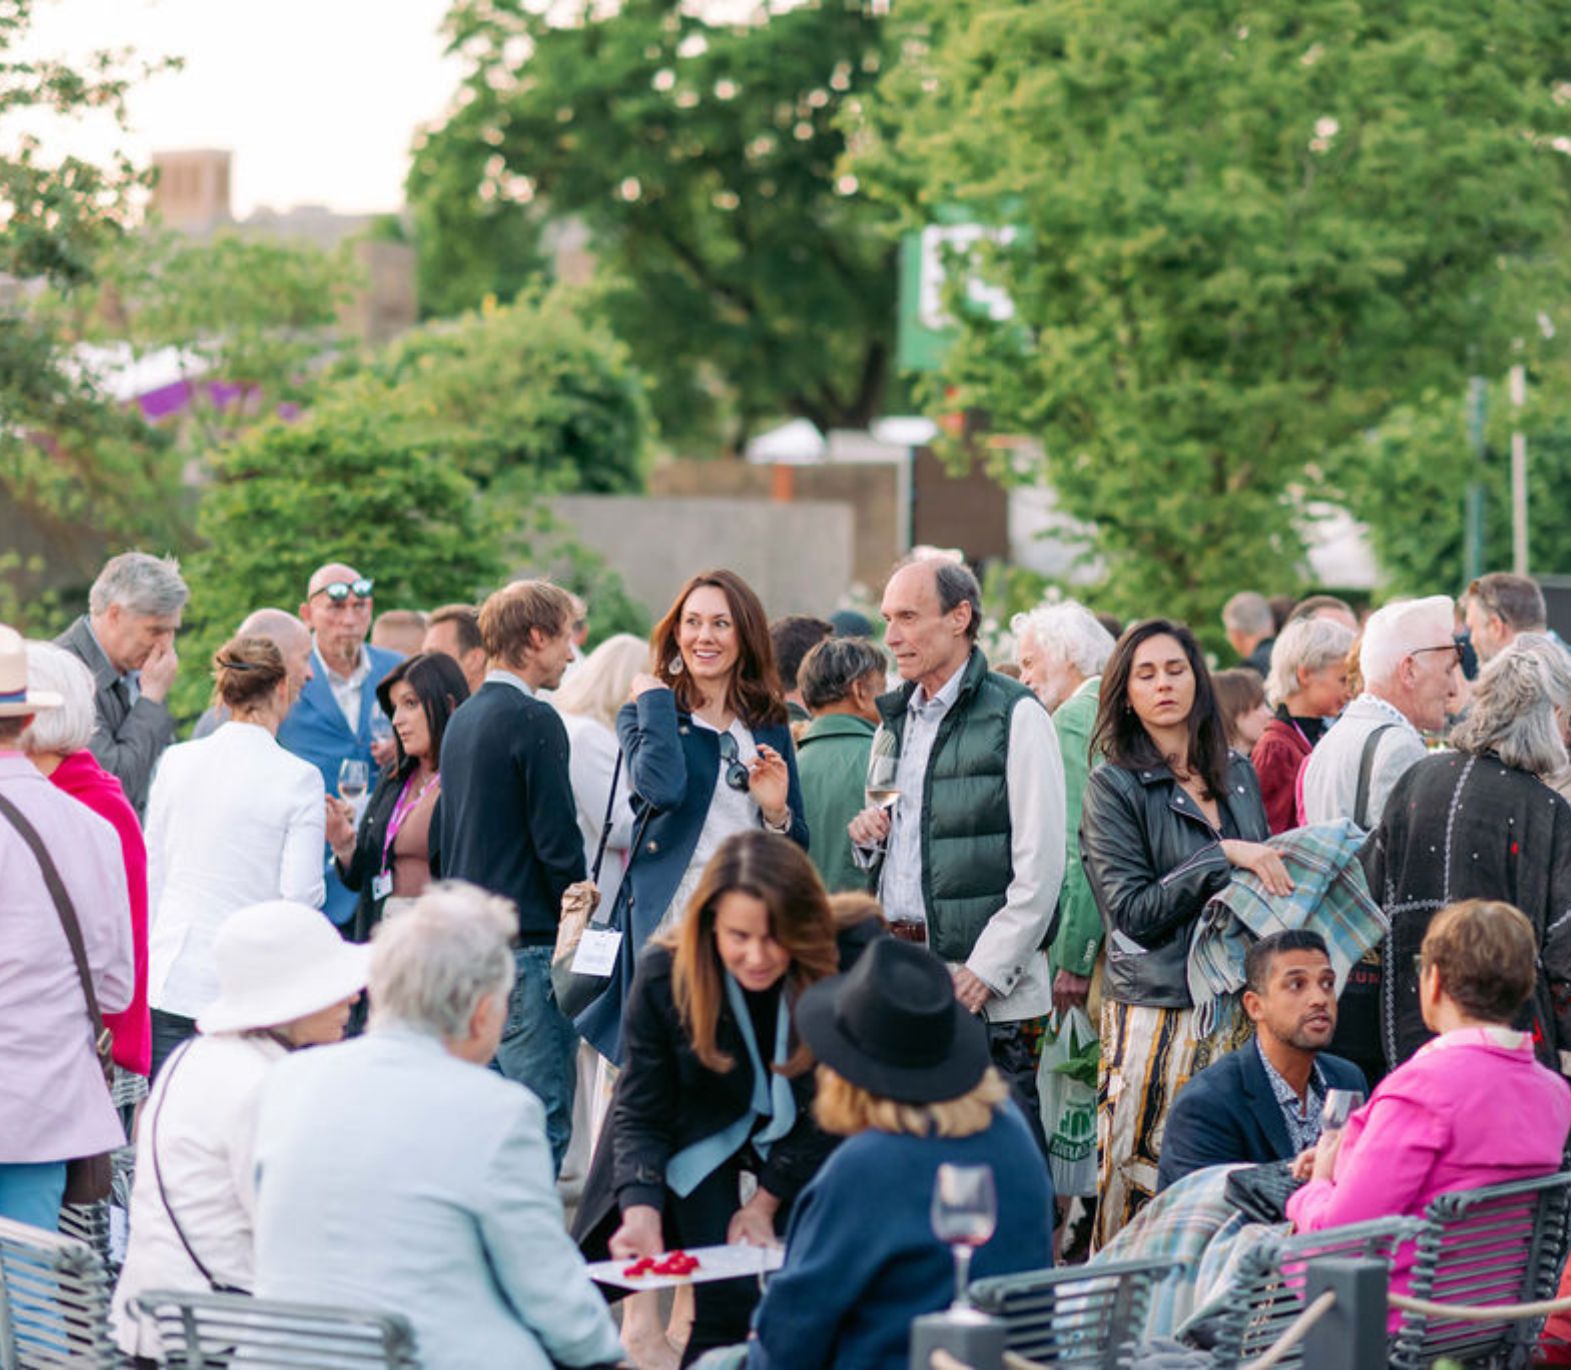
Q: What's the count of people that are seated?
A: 5